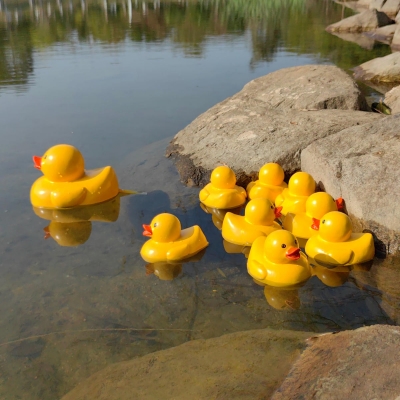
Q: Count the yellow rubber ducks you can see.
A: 9